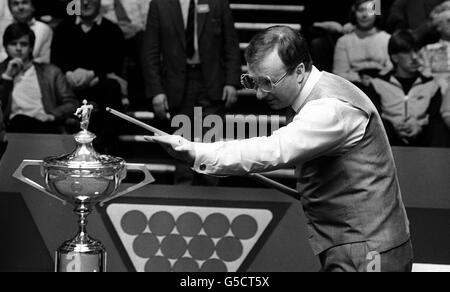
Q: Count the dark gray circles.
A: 12